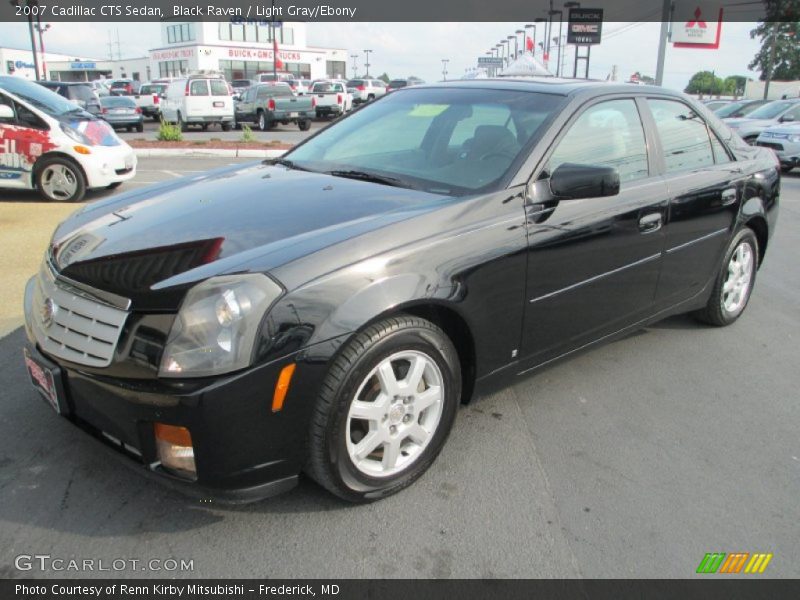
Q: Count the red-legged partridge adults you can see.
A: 0